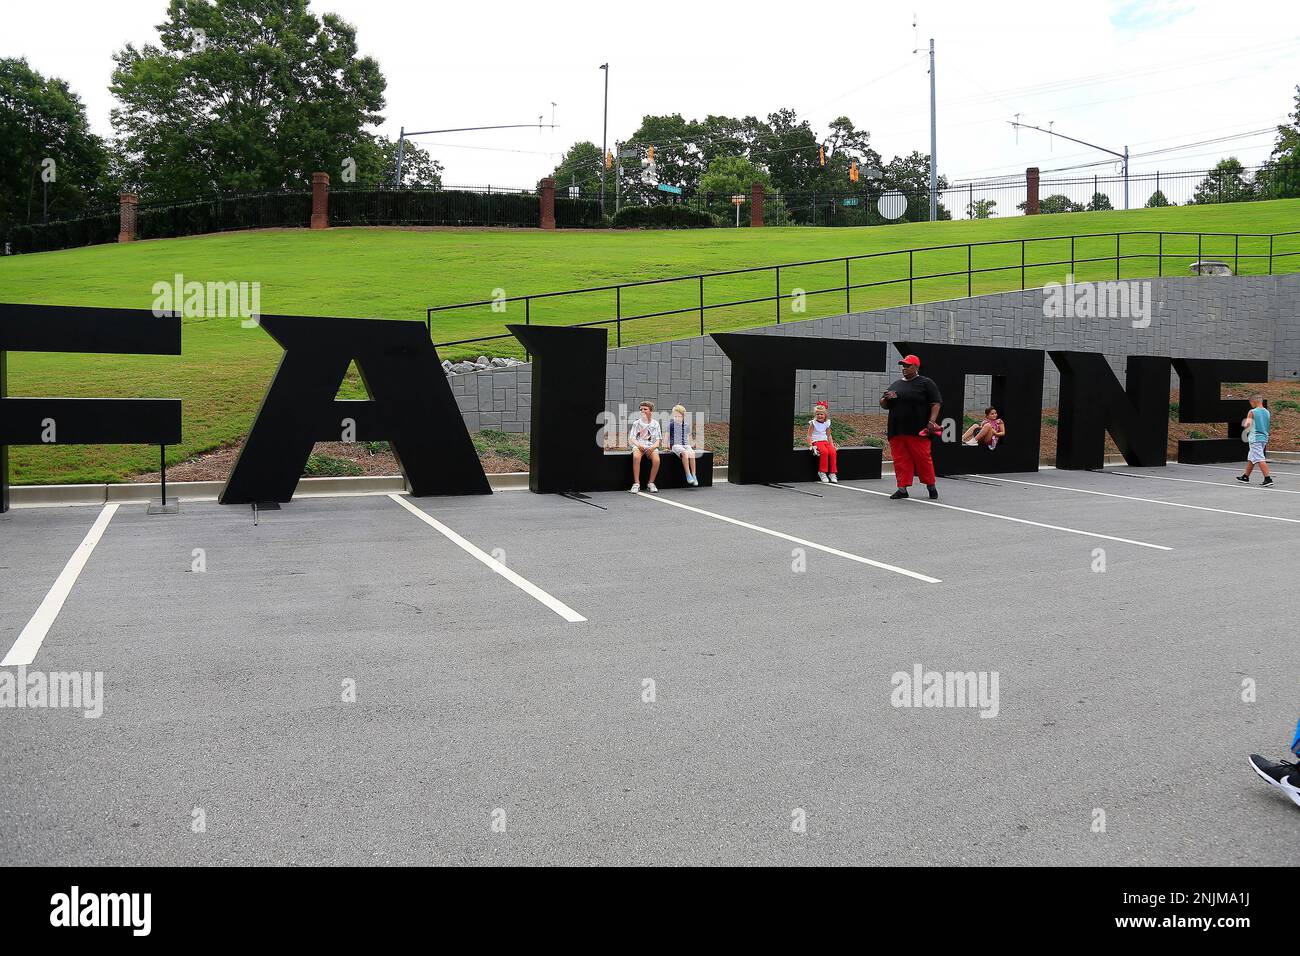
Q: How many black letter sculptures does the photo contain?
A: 7